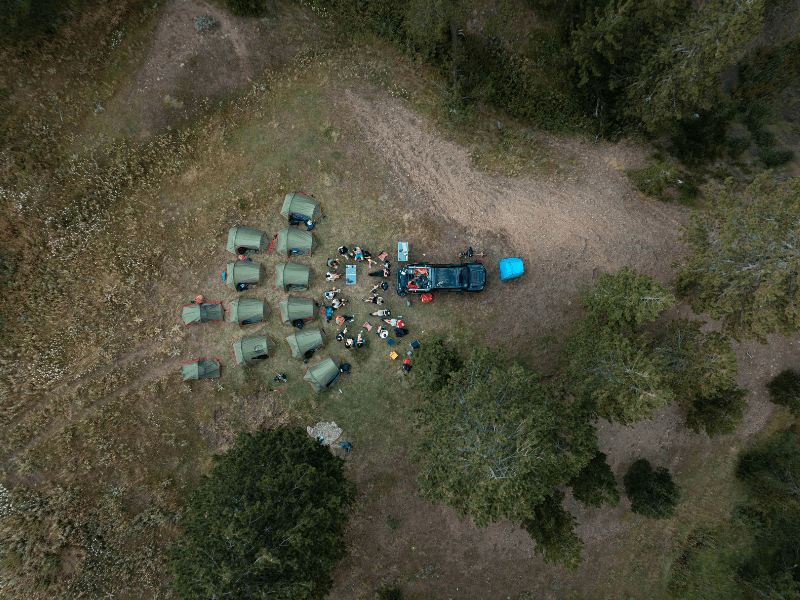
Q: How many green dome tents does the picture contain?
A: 12